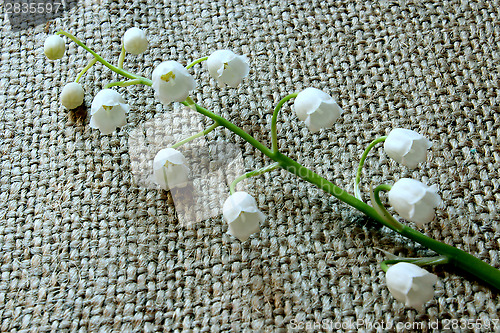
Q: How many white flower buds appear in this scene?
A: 12